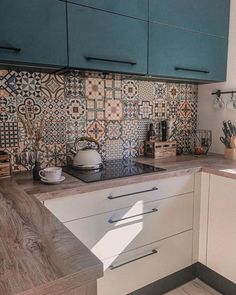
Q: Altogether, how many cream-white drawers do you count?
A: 3